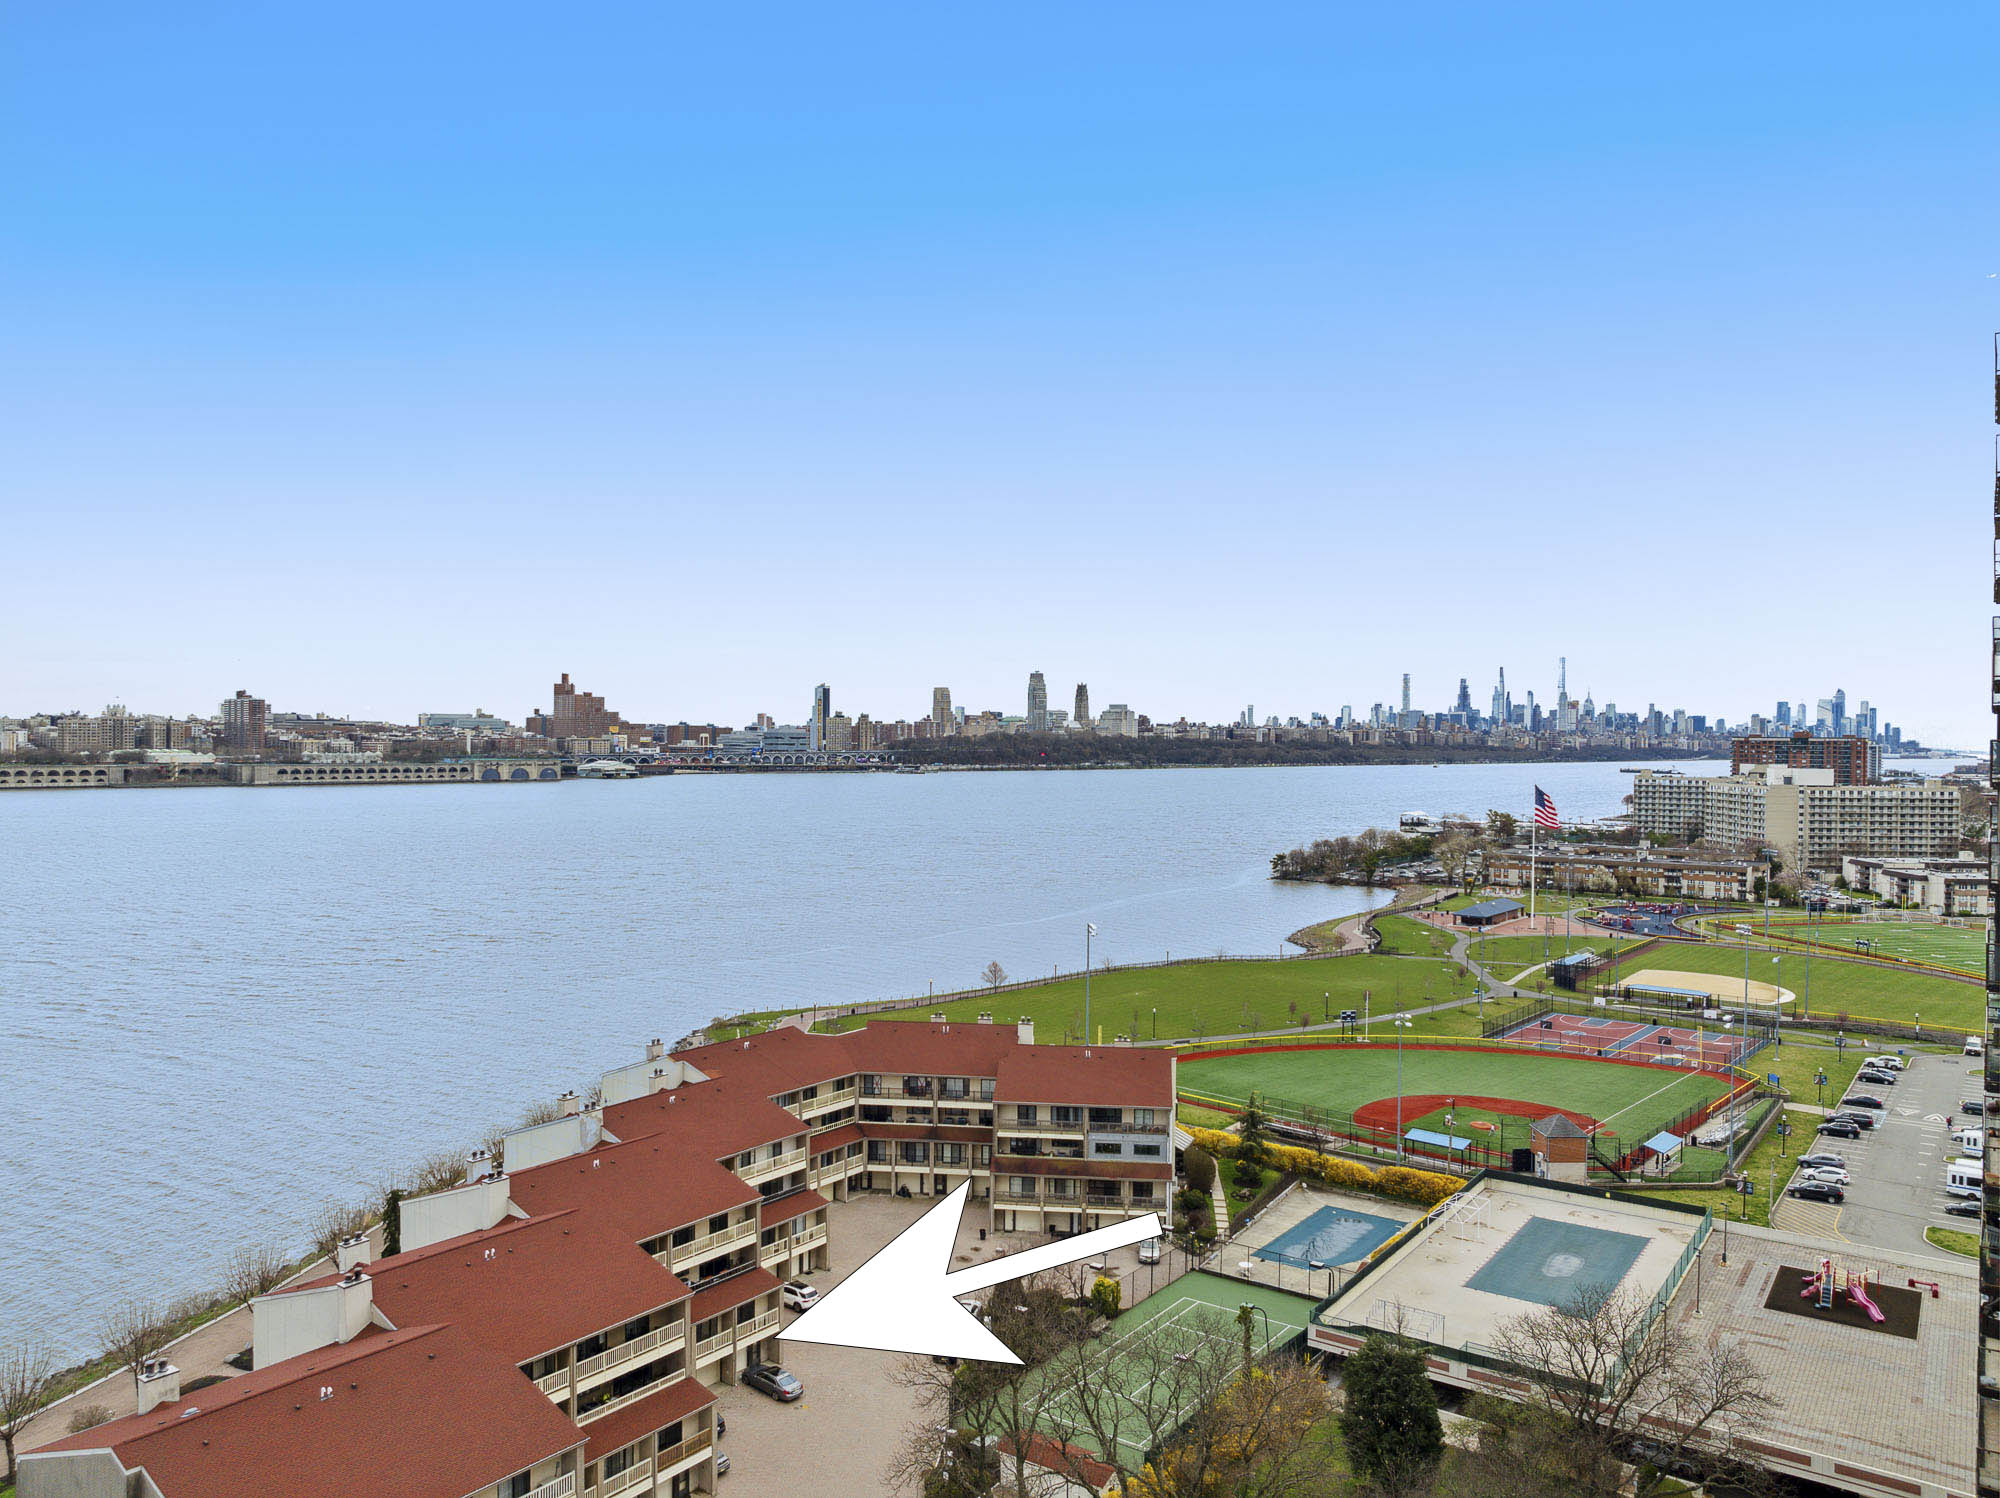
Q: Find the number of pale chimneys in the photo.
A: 14